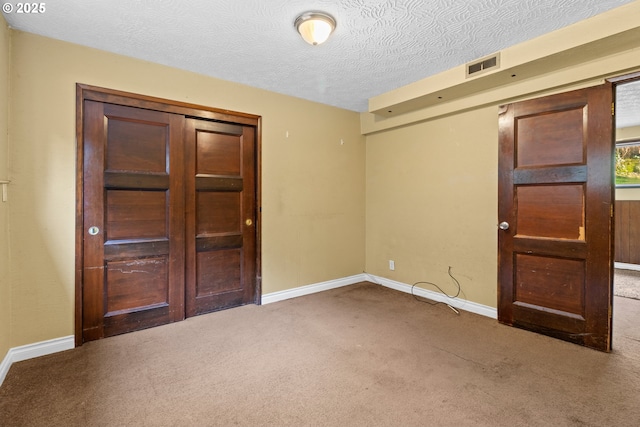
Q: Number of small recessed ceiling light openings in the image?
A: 3